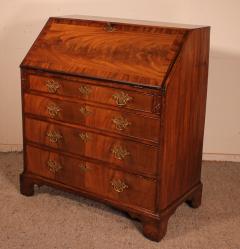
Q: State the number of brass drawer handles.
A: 8